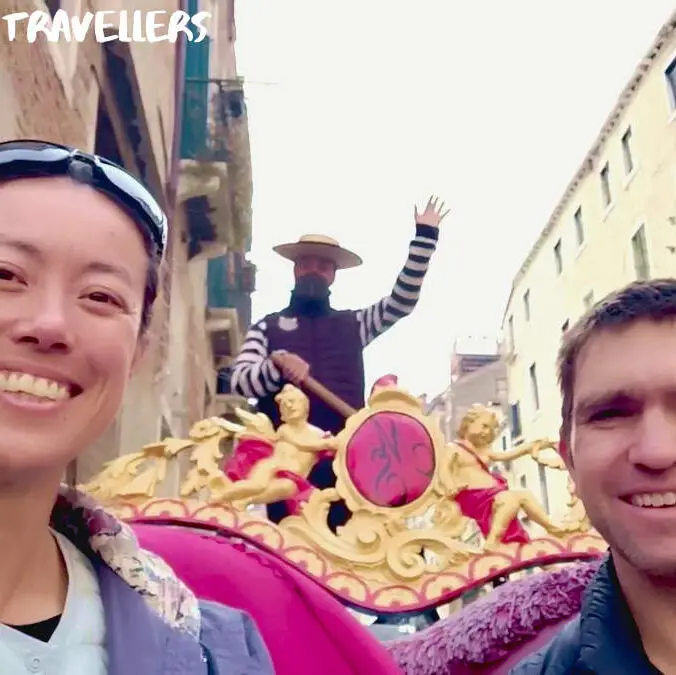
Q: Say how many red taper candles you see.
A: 0